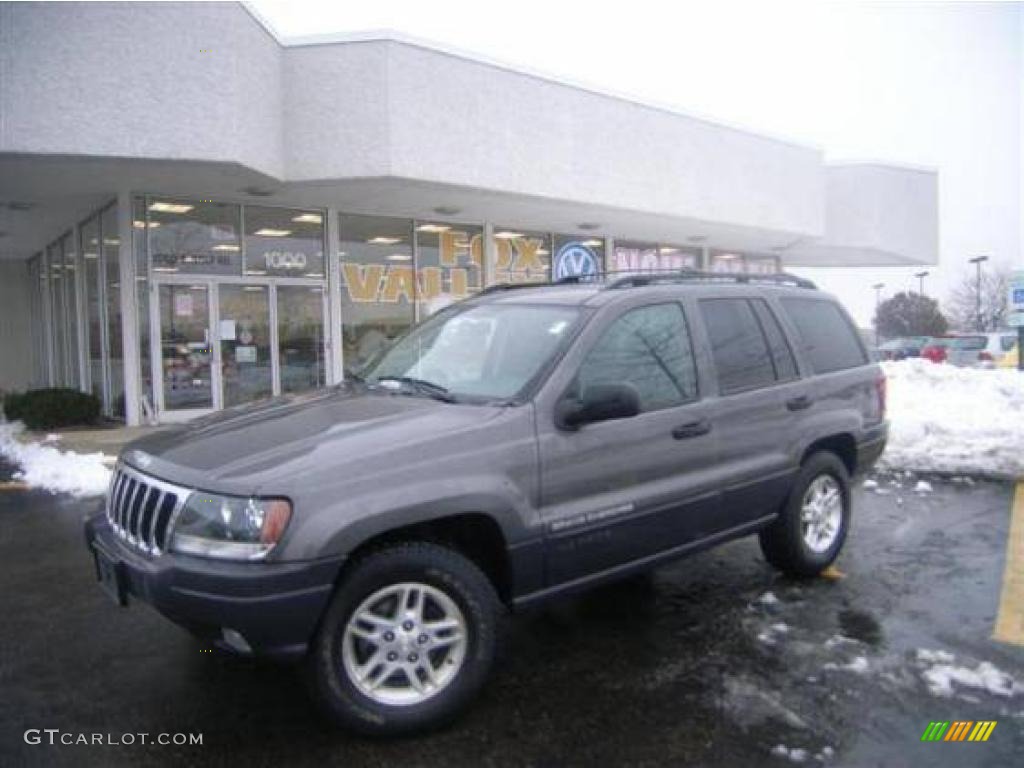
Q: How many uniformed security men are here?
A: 0